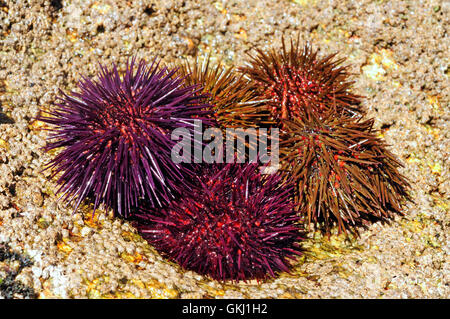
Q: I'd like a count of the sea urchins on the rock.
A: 5